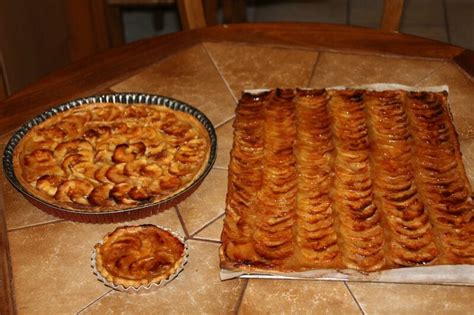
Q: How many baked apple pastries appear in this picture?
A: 3